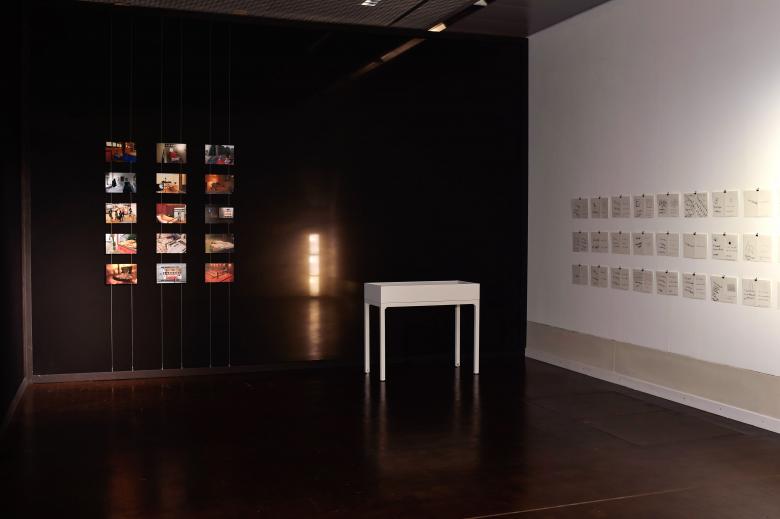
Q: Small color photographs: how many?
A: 15